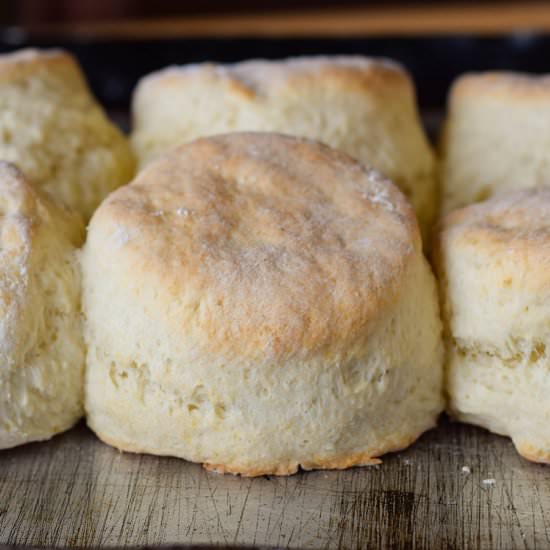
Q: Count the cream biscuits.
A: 6